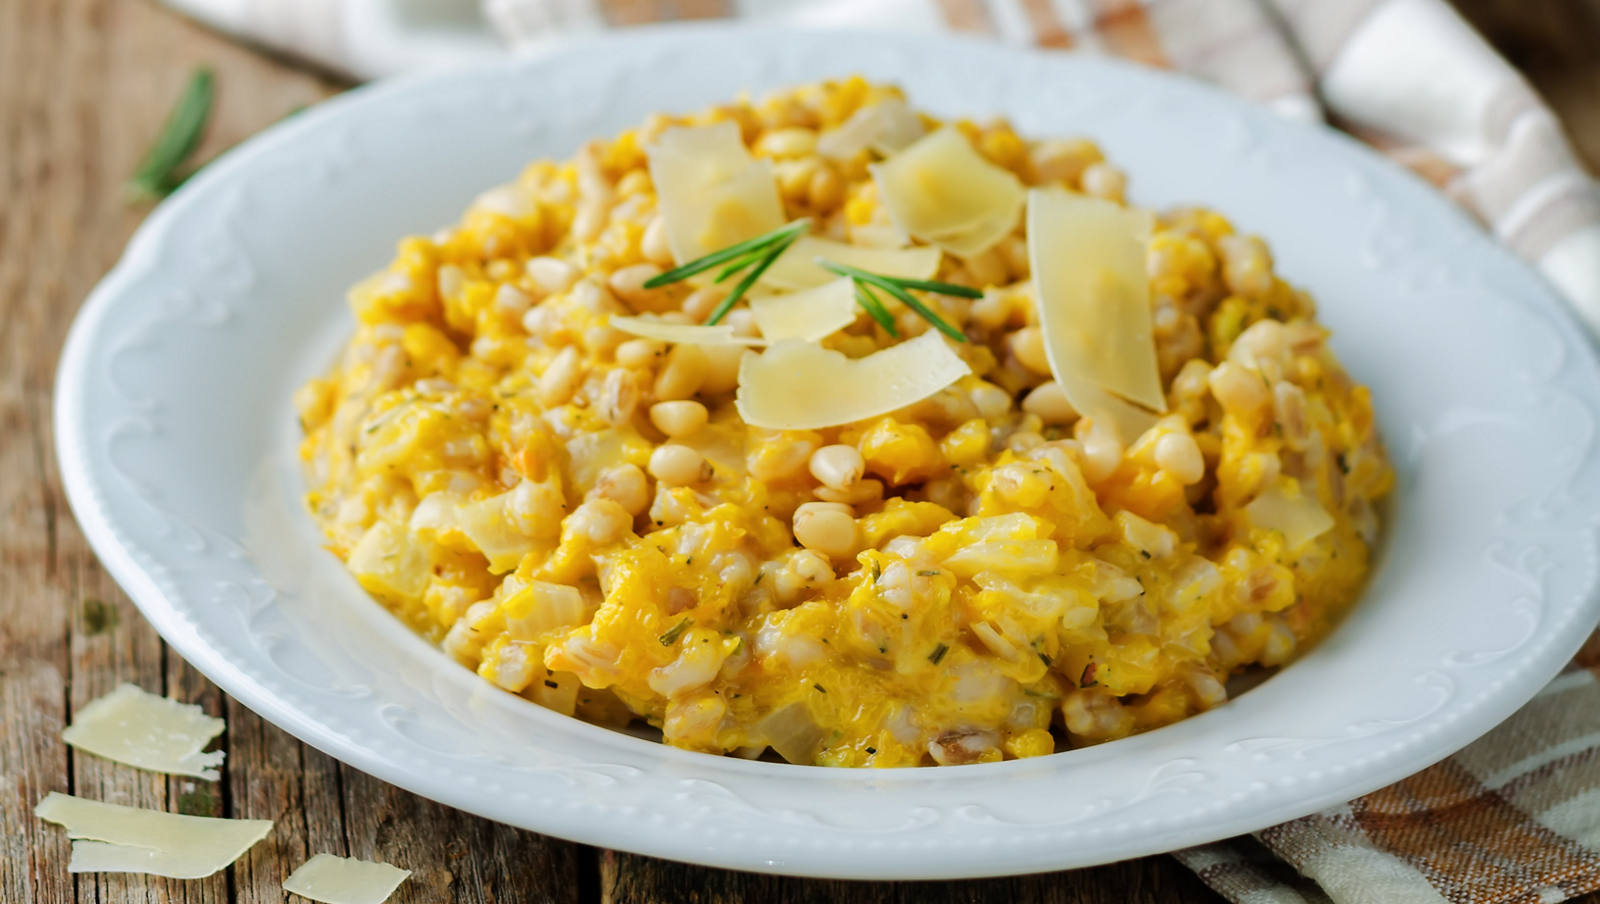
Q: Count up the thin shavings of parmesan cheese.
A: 11